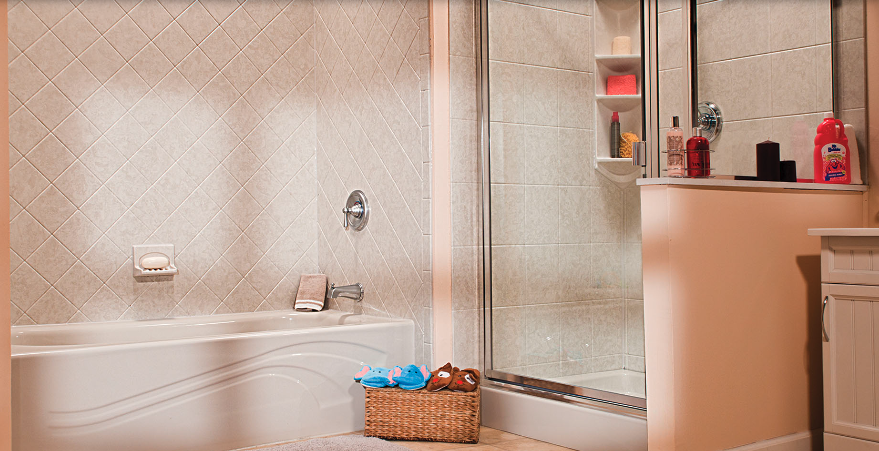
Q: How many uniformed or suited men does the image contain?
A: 0